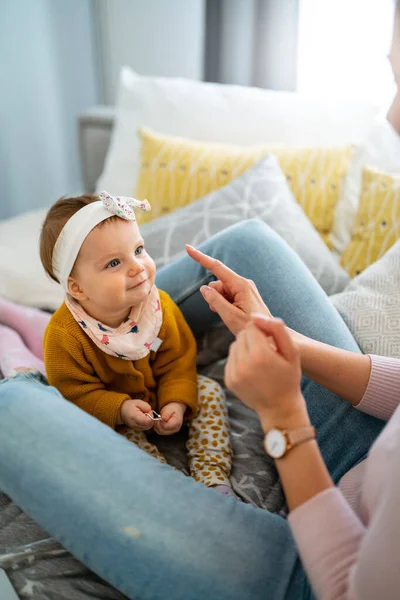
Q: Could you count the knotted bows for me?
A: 1